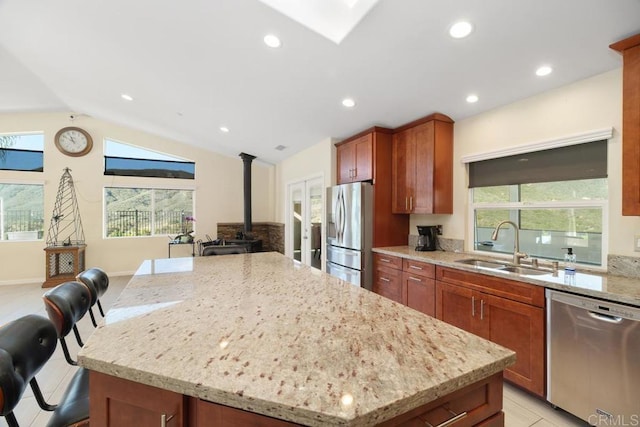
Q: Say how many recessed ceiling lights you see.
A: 7